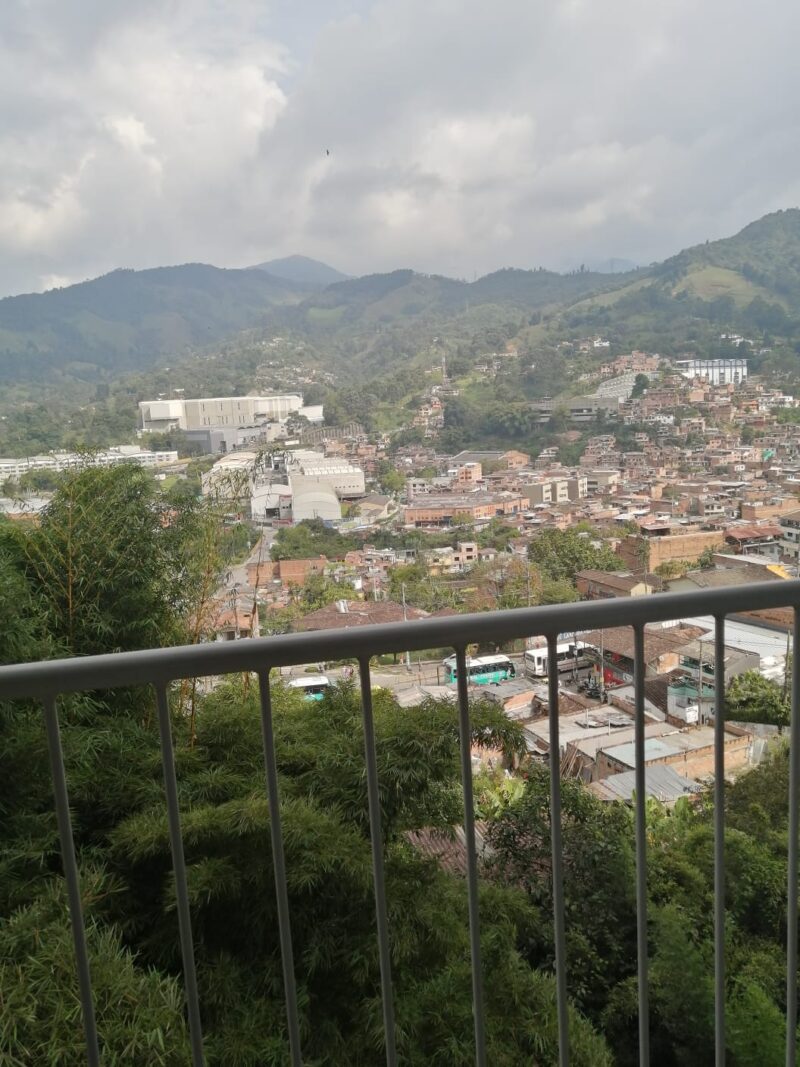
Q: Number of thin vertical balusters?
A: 9